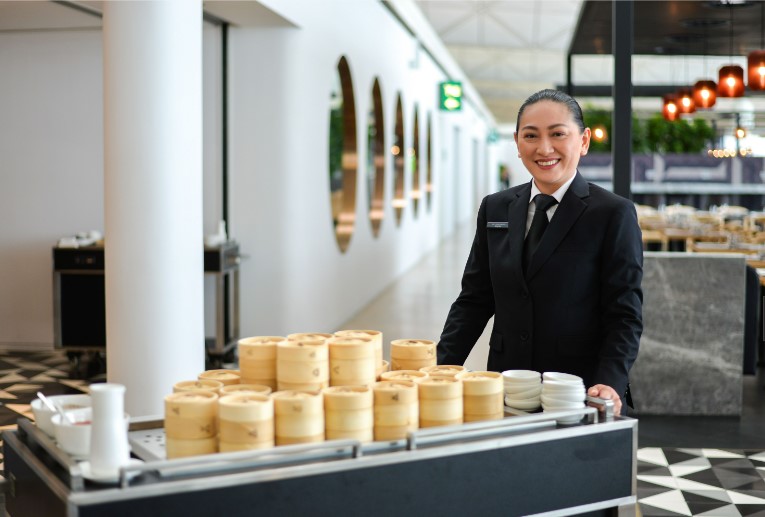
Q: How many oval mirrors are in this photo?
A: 5